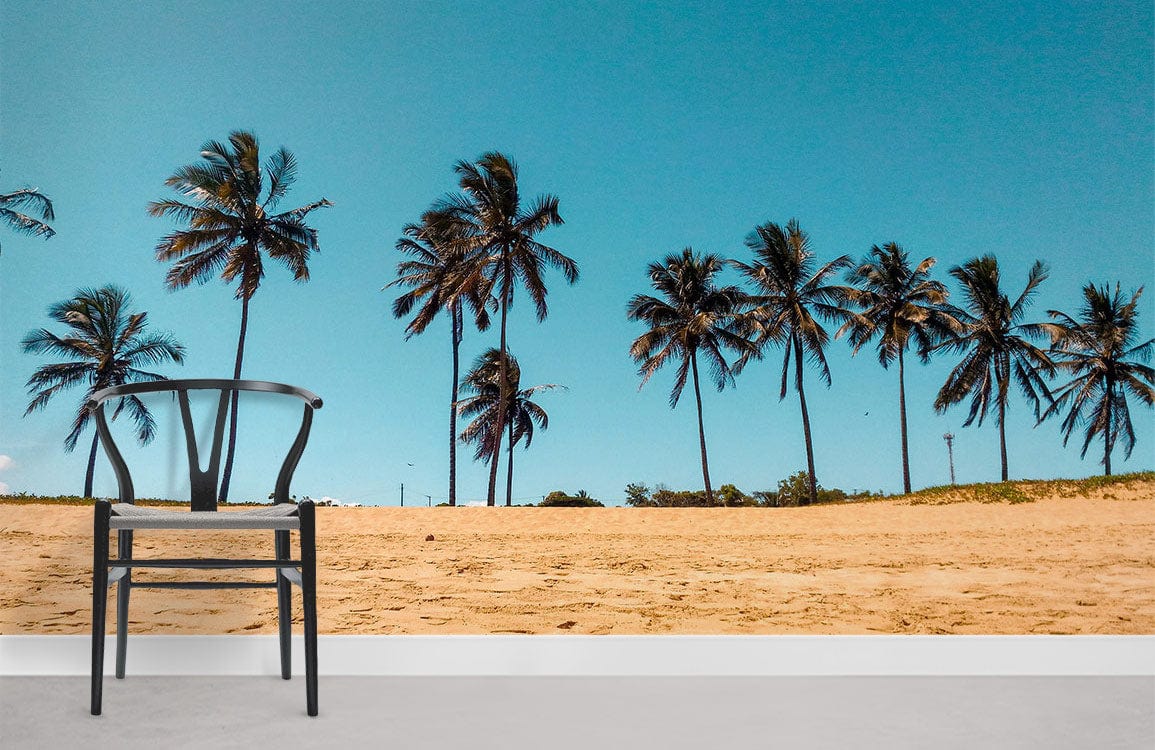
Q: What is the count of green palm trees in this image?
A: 11